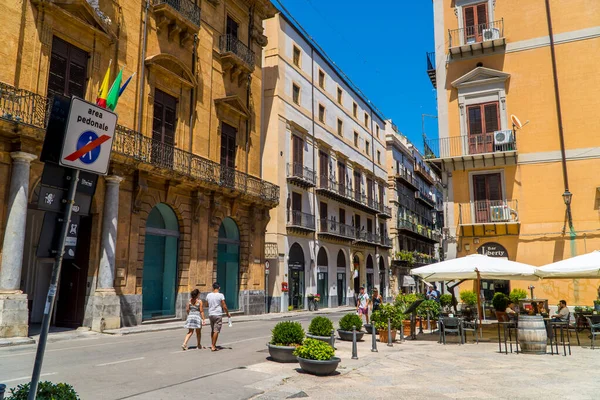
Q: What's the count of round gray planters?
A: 5